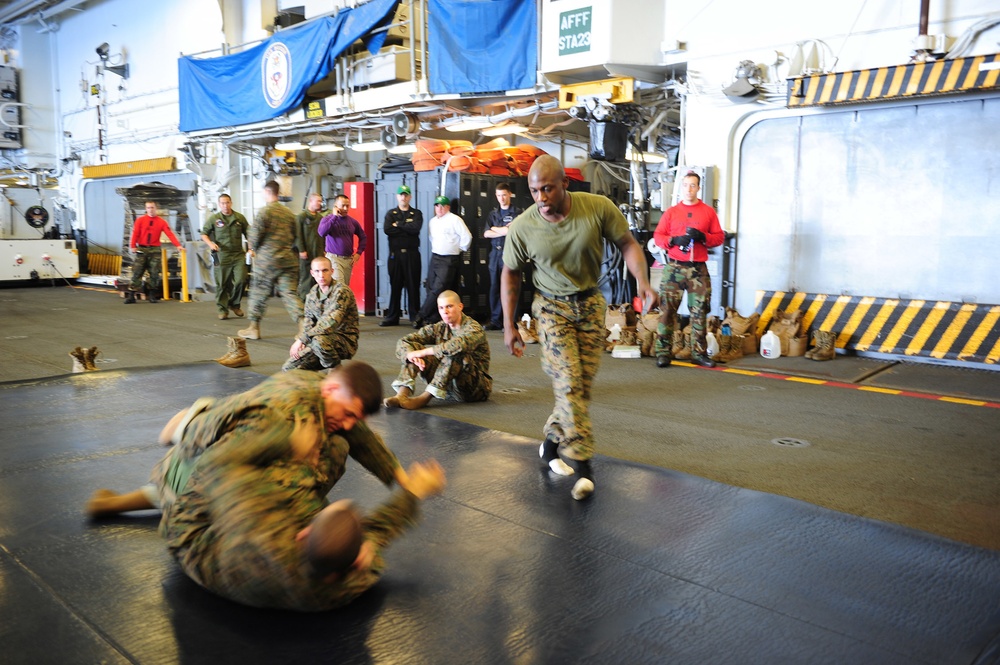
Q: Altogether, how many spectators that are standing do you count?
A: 9